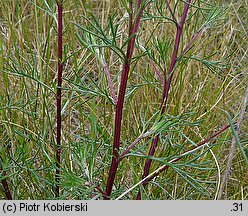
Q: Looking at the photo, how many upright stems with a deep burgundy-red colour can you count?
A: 3